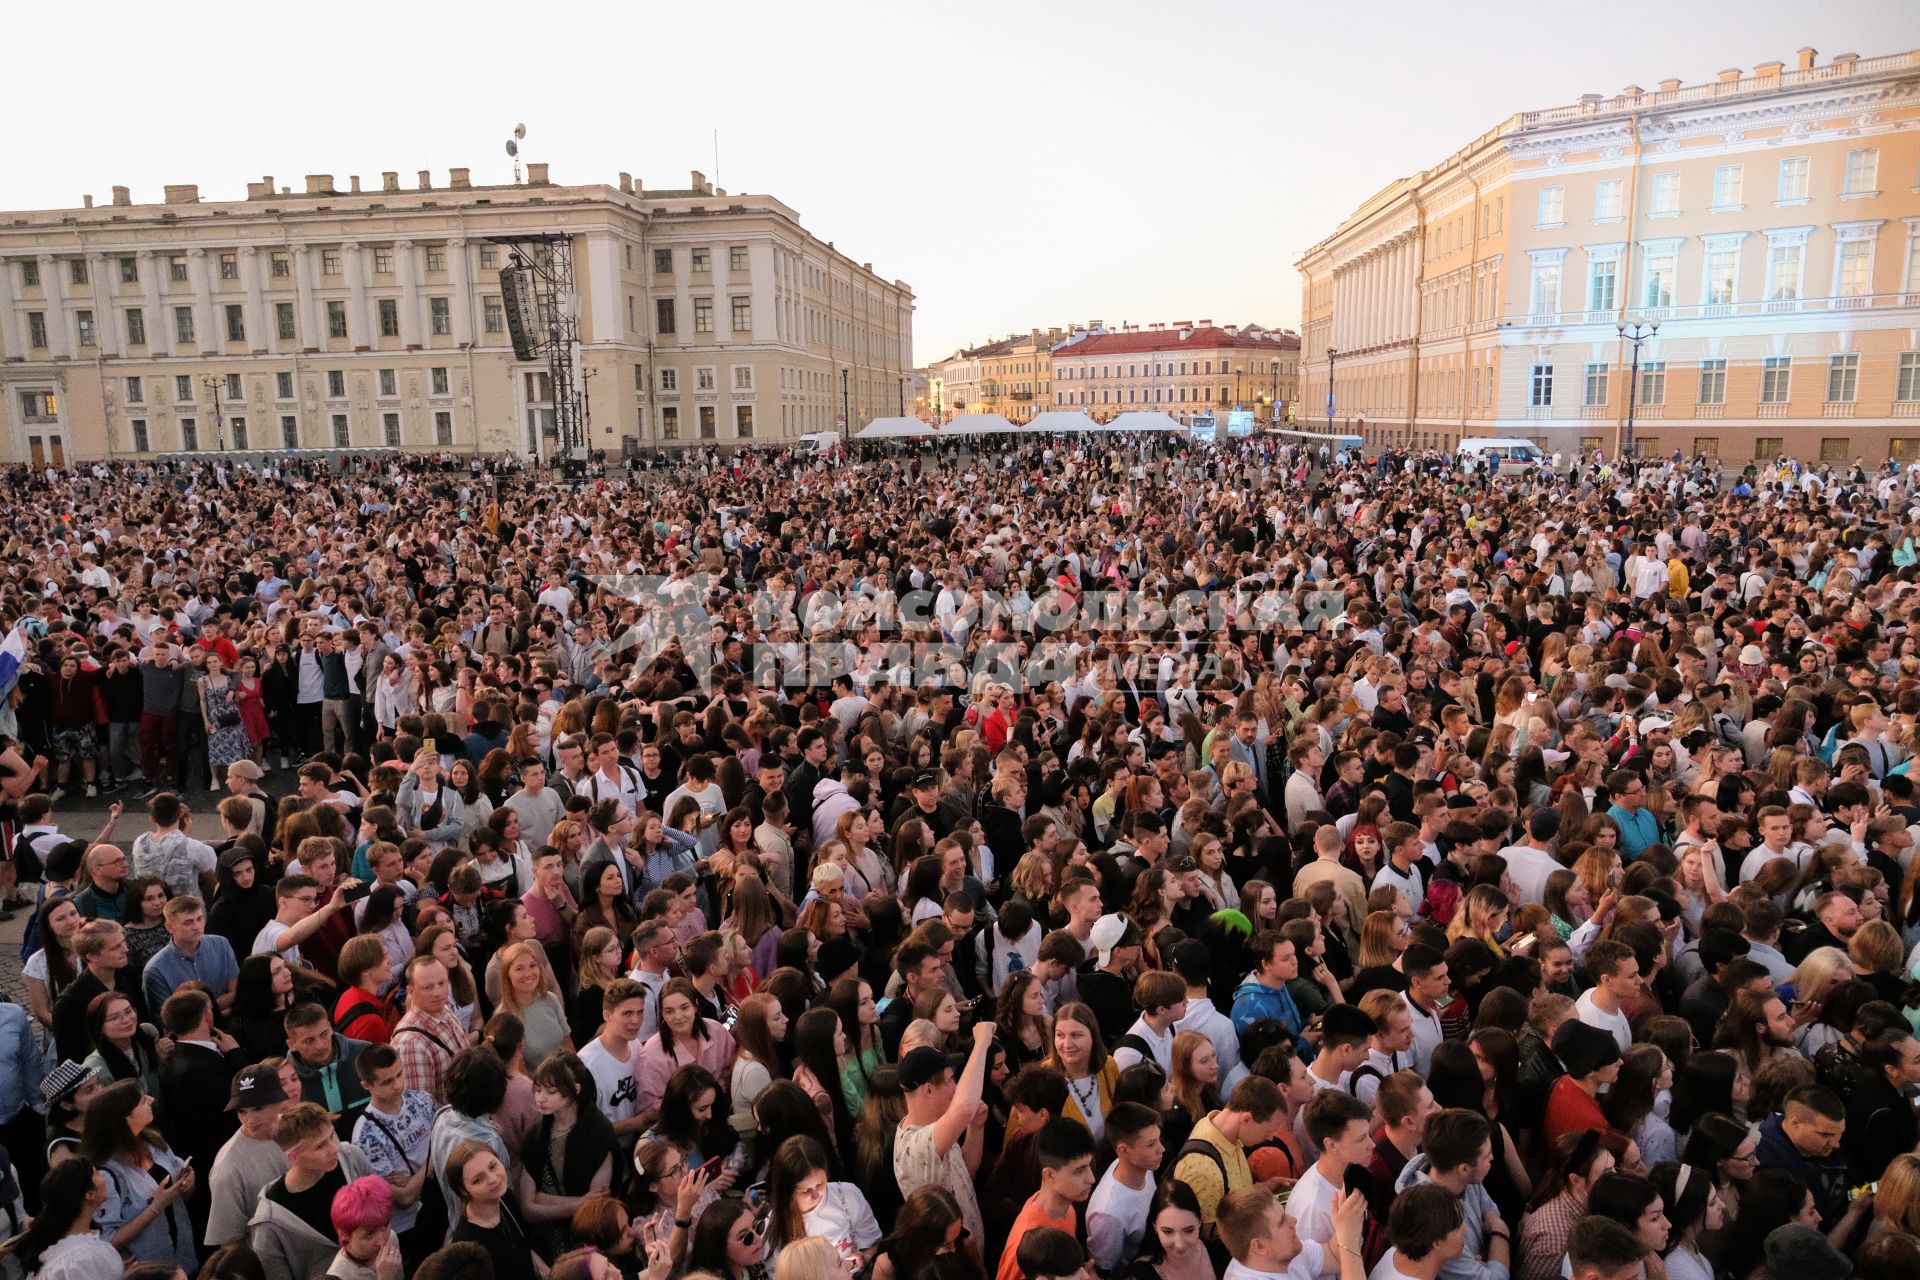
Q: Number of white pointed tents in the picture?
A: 4